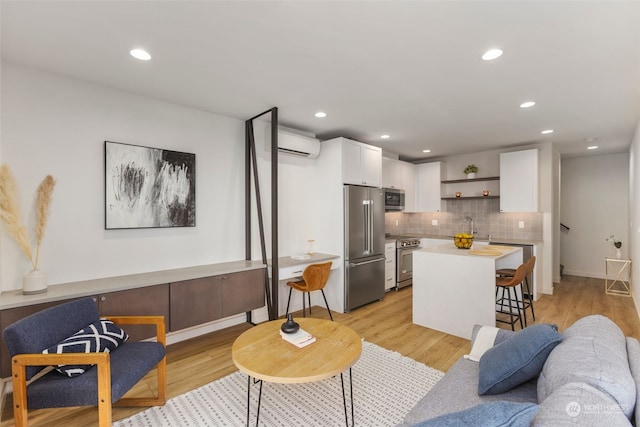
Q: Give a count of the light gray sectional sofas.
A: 1